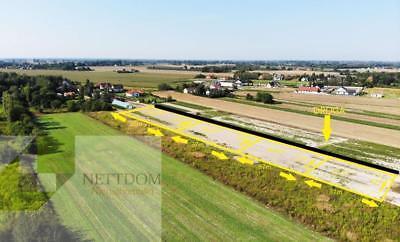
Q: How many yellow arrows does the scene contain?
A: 9